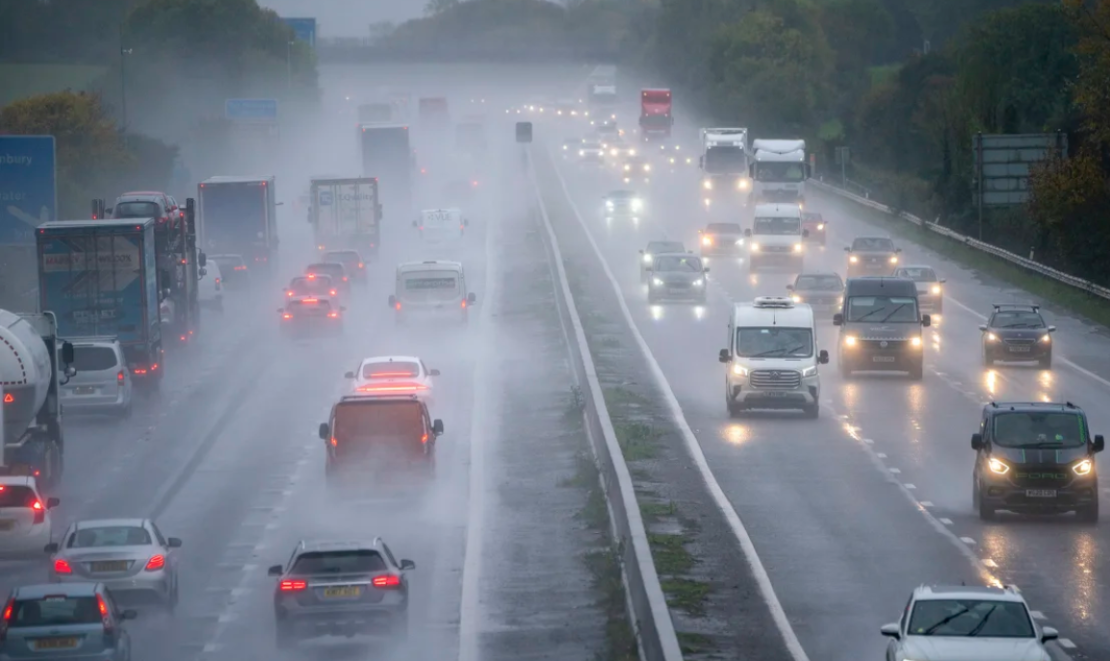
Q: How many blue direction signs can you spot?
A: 3